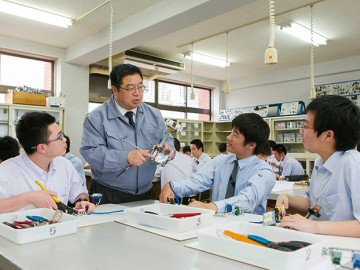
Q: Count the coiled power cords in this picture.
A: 5